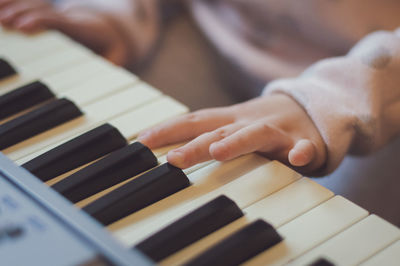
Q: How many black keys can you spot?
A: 9